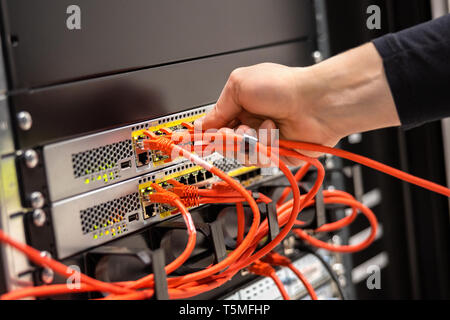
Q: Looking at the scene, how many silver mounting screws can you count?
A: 6